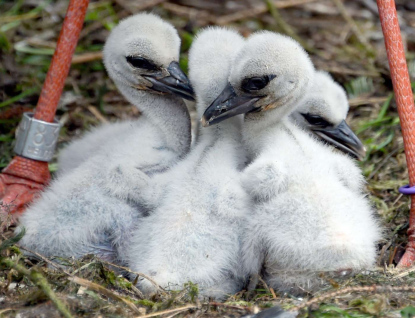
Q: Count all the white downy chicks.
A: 4